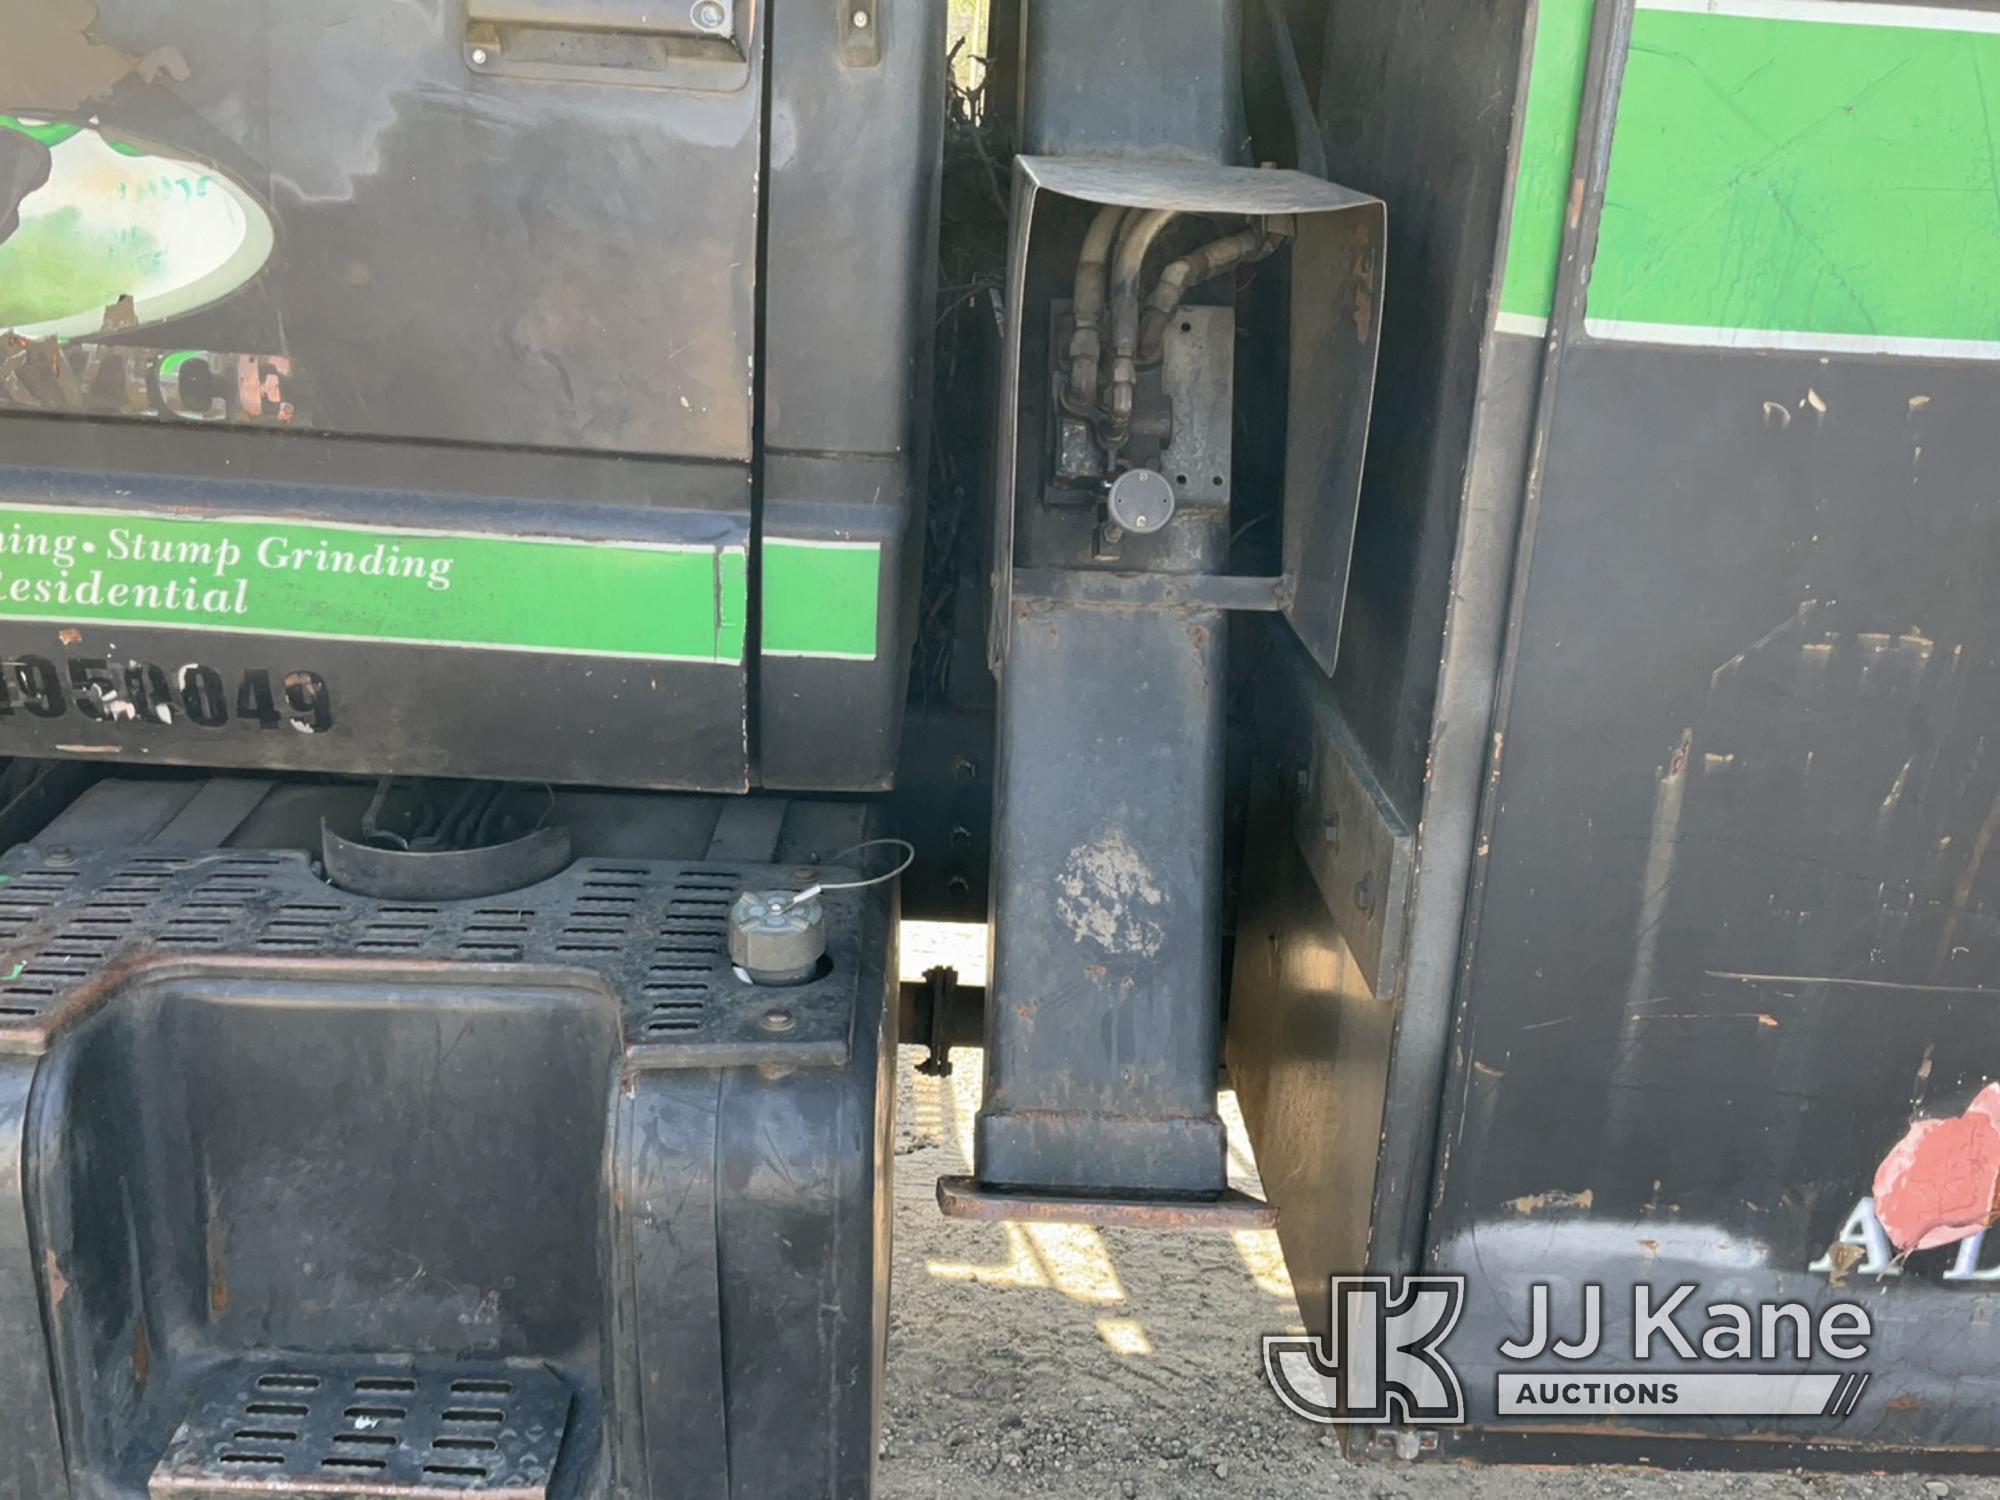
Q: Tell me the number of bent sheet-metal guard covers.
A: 1